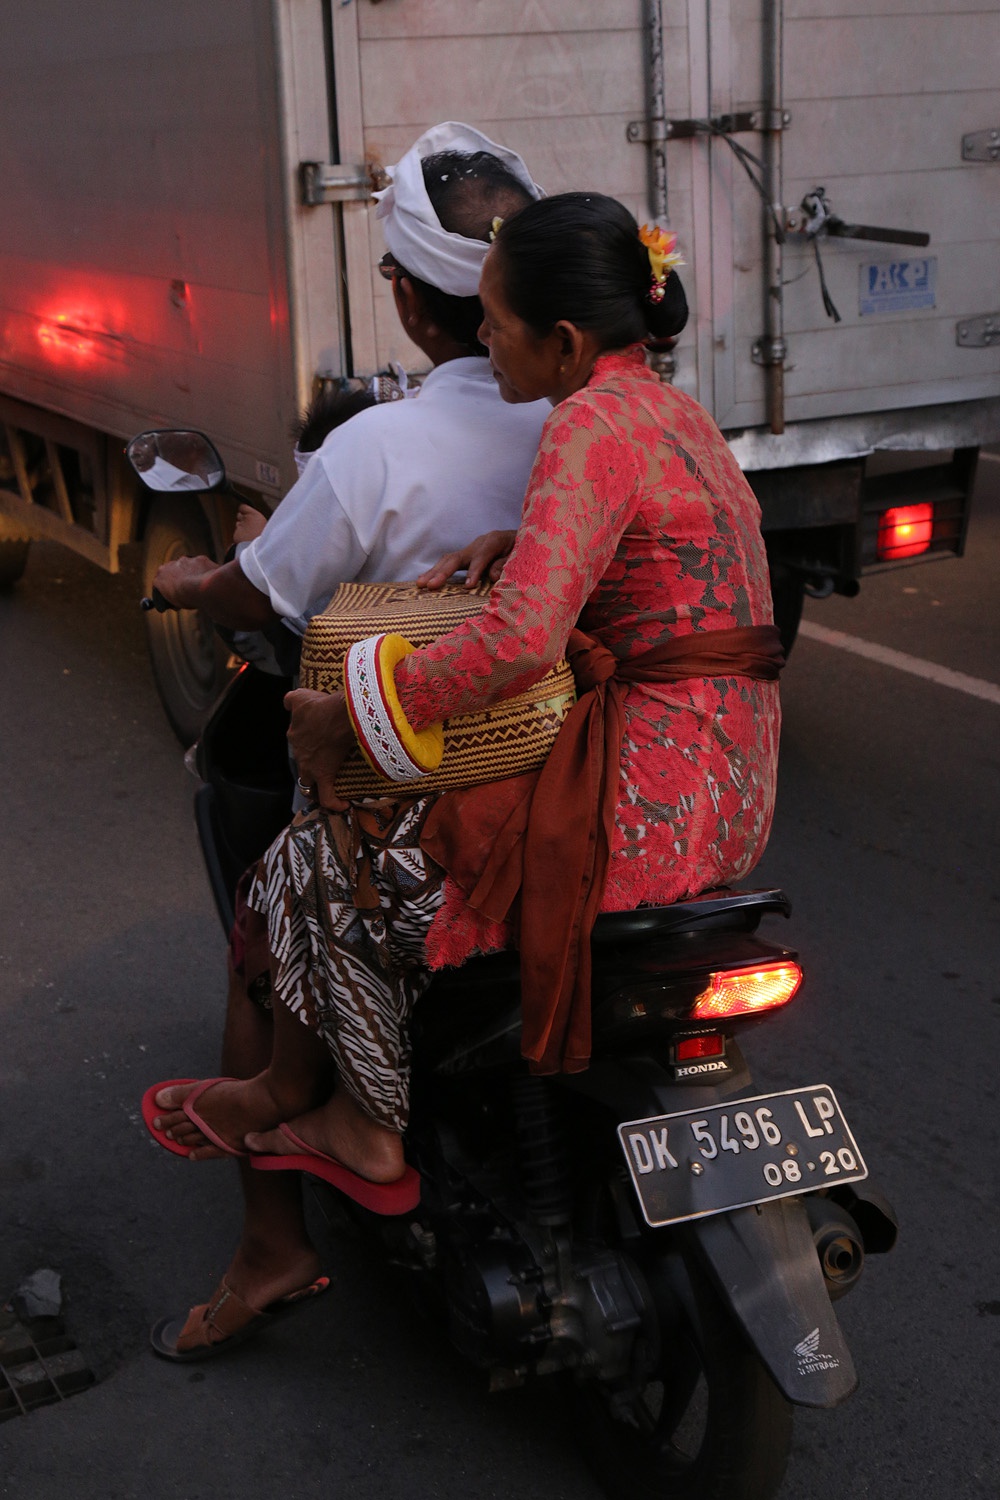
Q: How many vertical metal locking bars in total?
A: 2